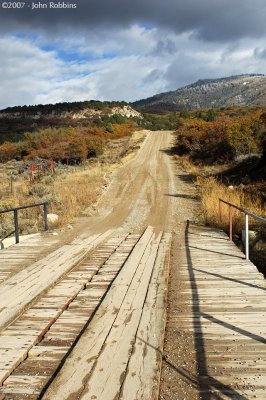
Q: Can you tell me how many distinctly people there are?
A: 0